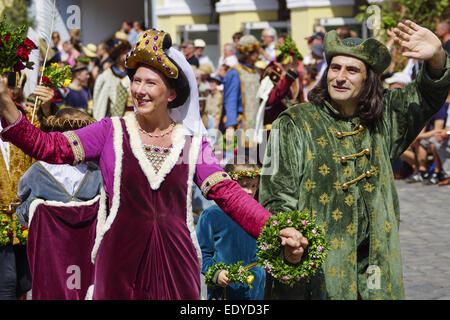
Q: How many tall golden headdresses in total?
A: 1